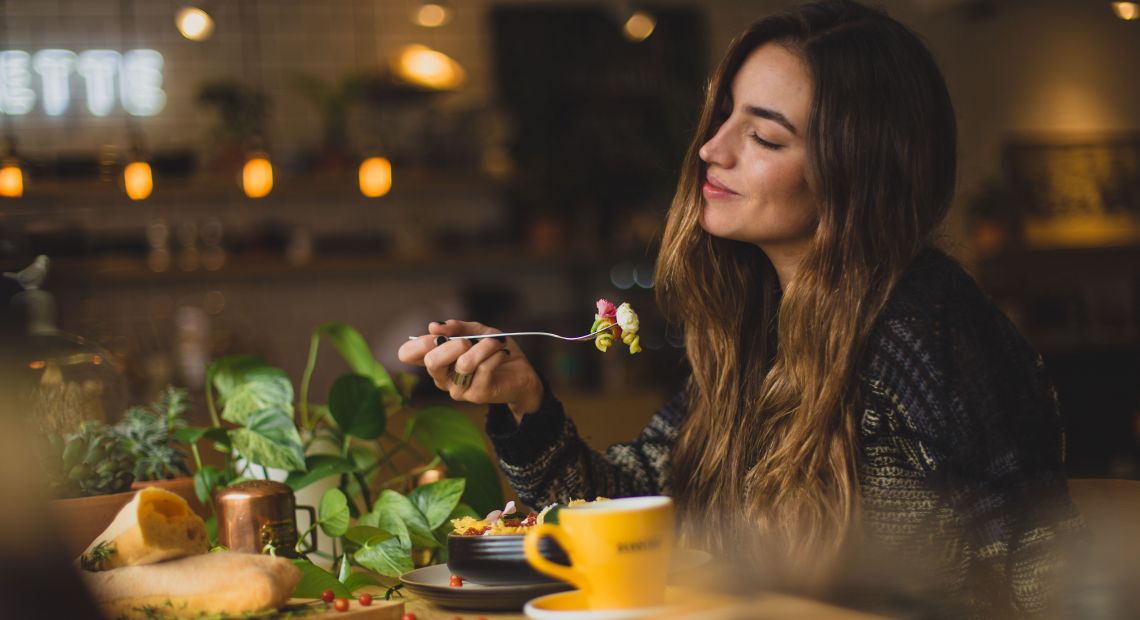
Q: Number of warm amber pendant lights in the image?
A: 4